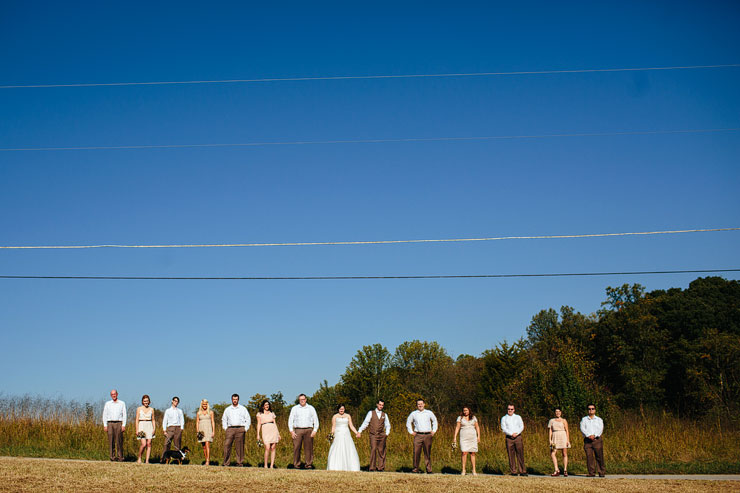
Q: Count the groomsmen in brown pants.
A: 7